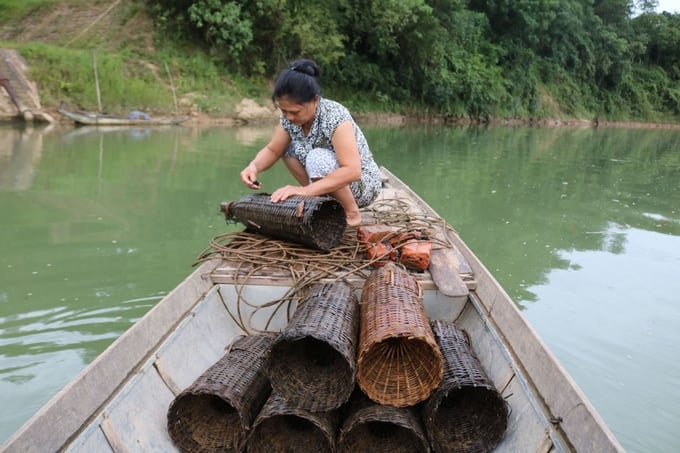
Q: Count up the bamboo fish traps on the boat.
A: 7